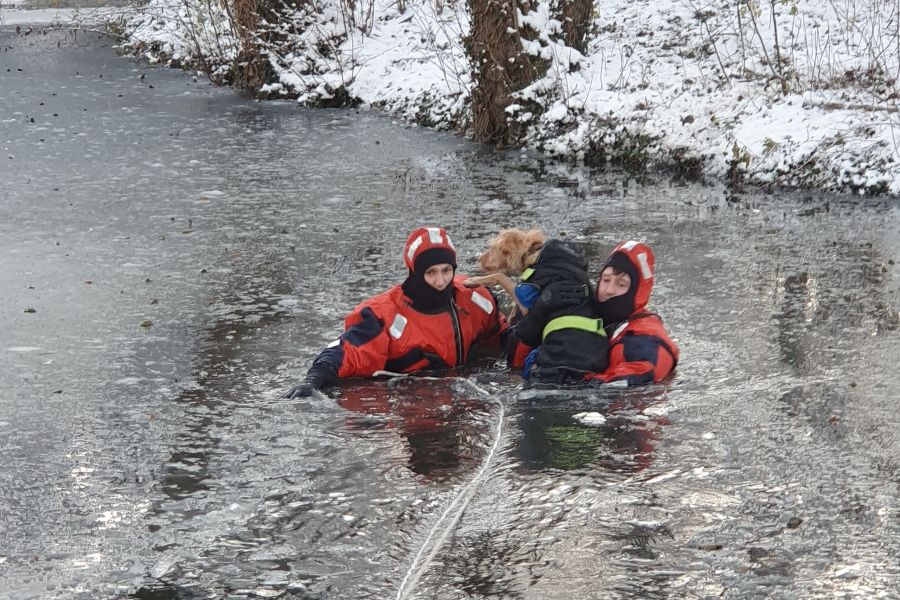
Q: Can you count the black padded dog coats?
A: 1